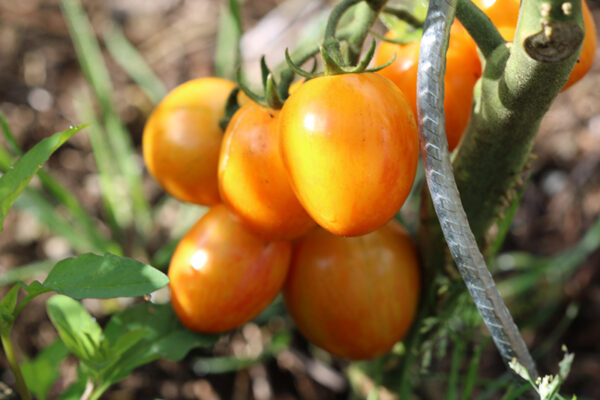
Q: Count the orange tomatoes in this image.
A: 7